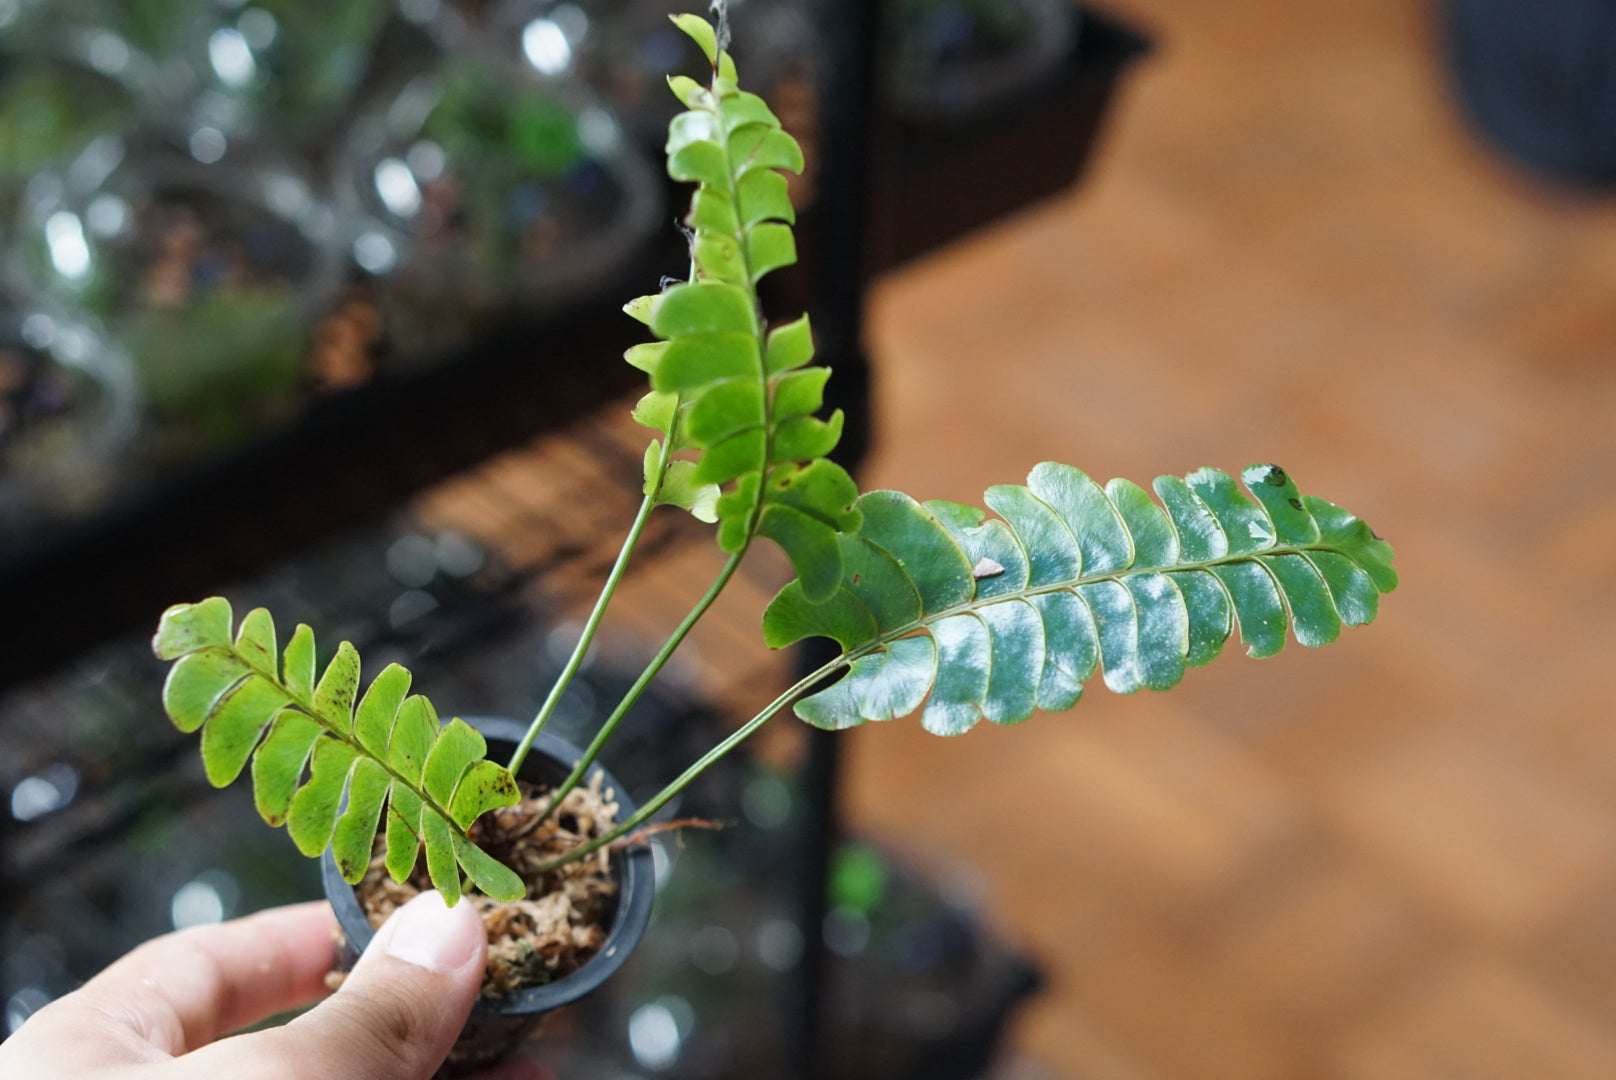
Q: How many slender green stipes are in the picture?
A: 3